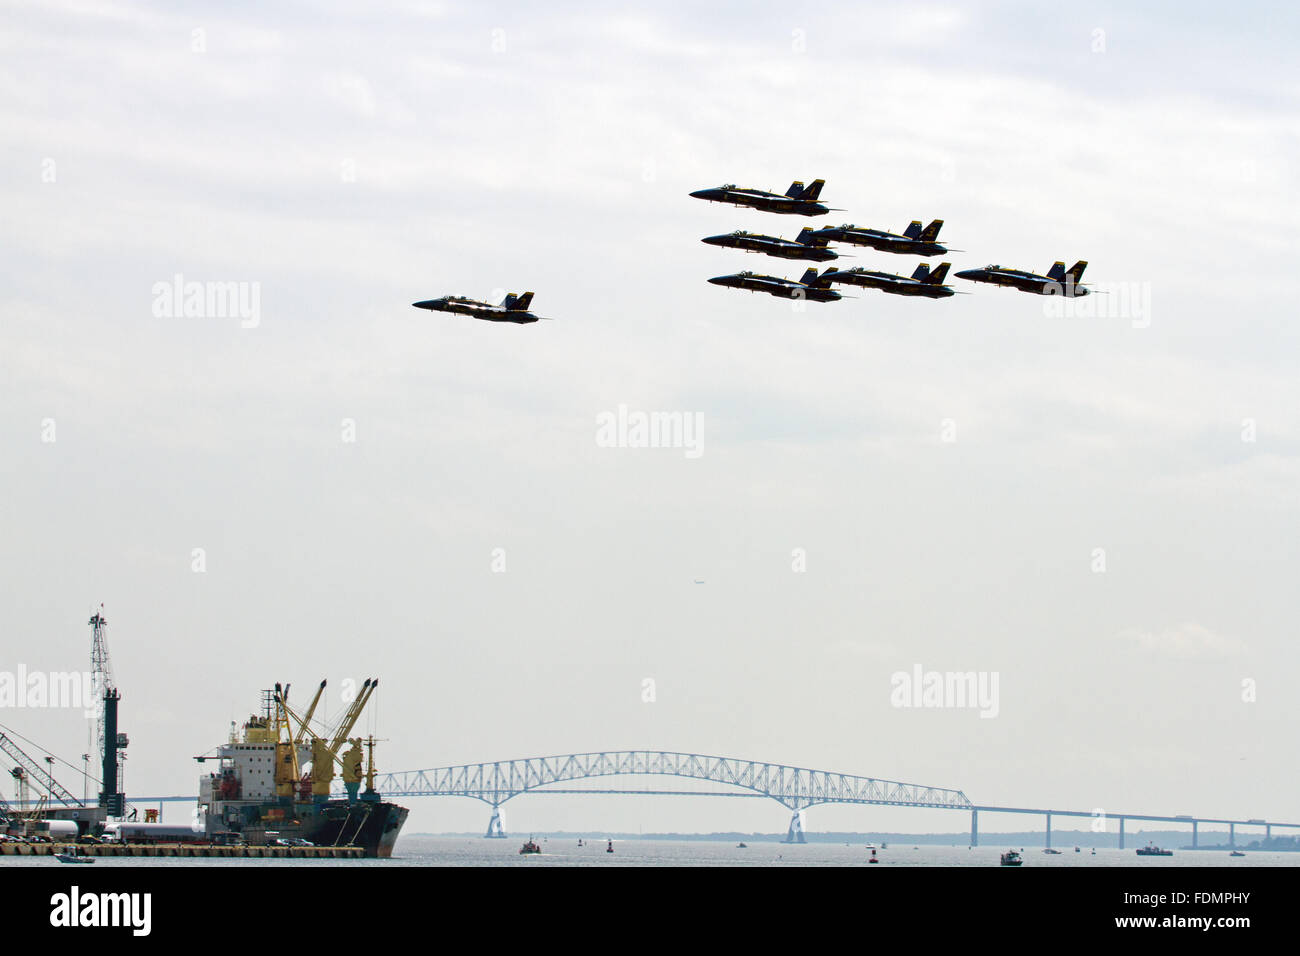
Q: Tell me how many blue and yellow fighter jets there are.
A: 7